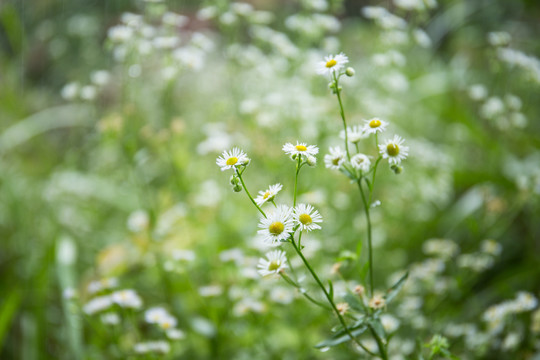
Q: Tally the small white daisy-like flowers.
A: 12